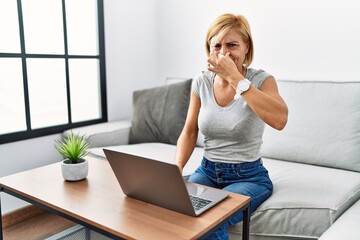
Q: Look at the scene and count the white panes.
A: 6